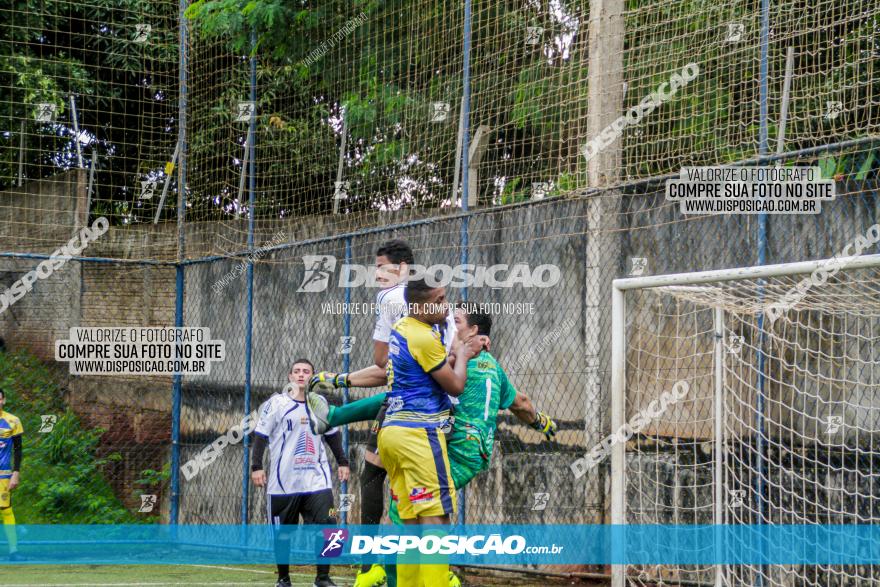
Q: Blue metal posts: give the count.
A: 5